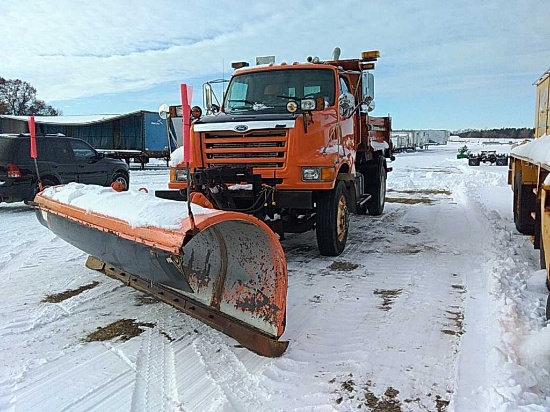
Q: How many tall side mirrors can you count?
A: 2